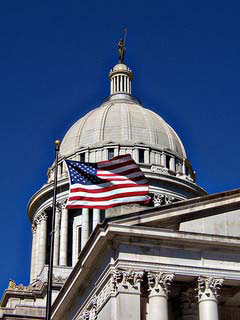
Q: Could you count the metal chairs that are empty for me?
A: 0